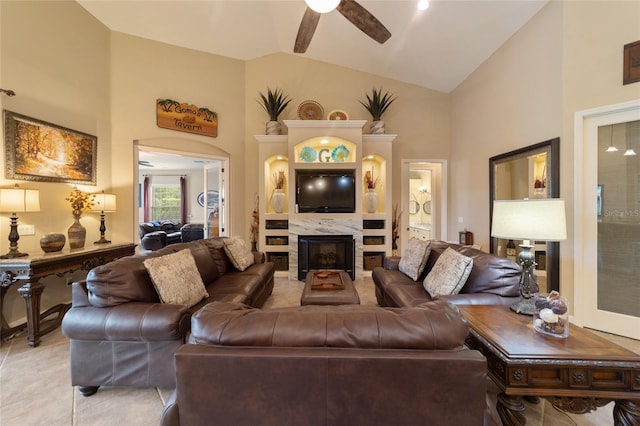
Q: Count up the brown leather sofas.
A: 3